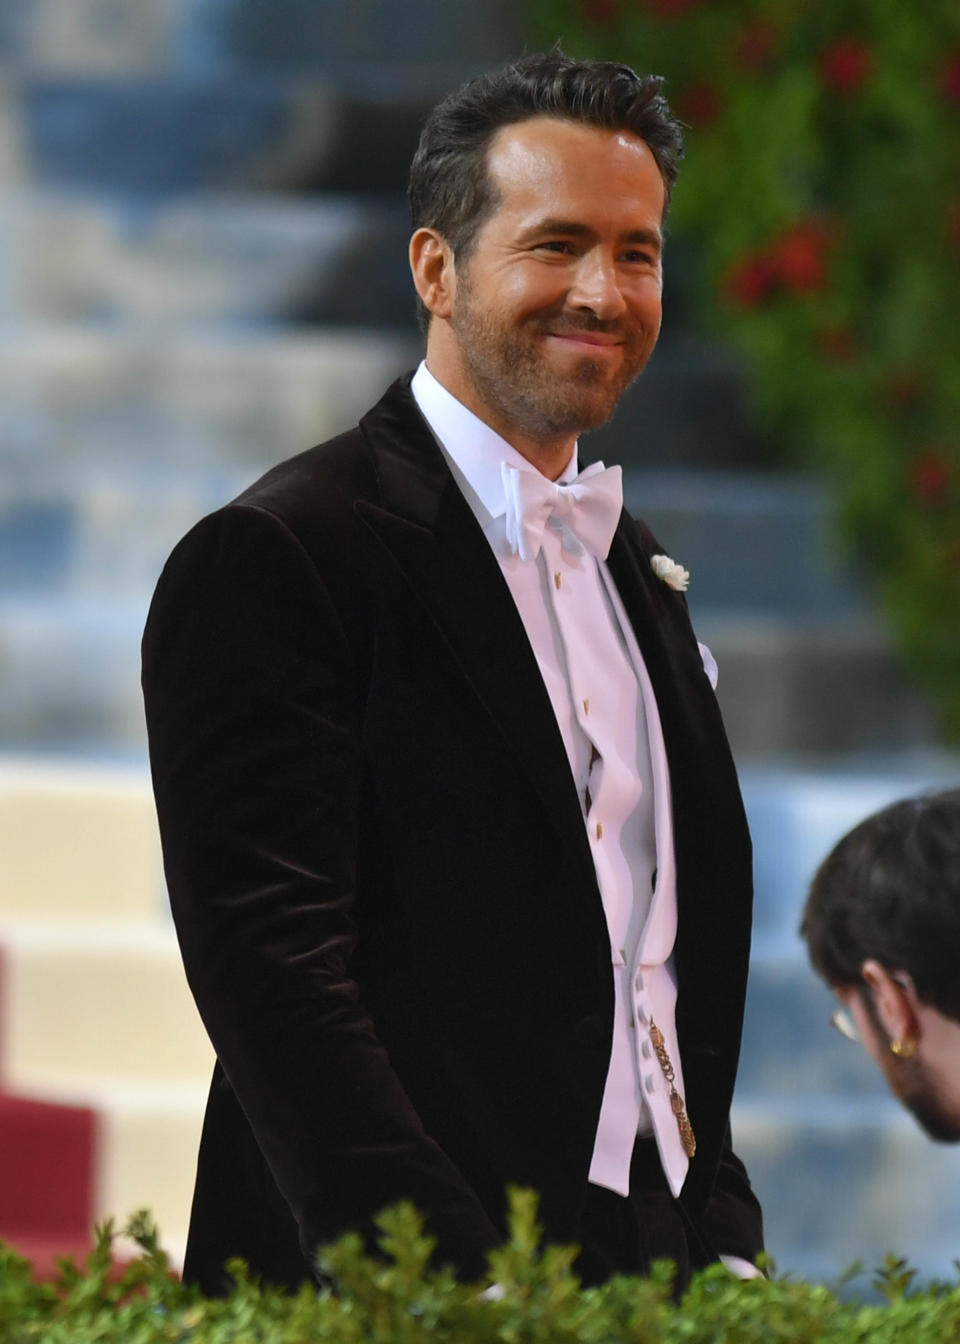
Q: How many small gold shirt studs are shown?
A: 3